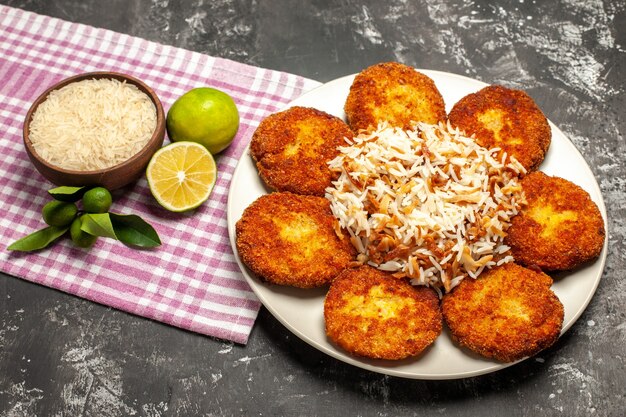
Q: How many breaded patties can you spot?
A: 7